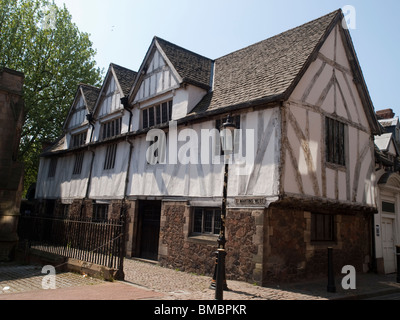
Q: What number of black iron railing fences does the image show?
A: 1